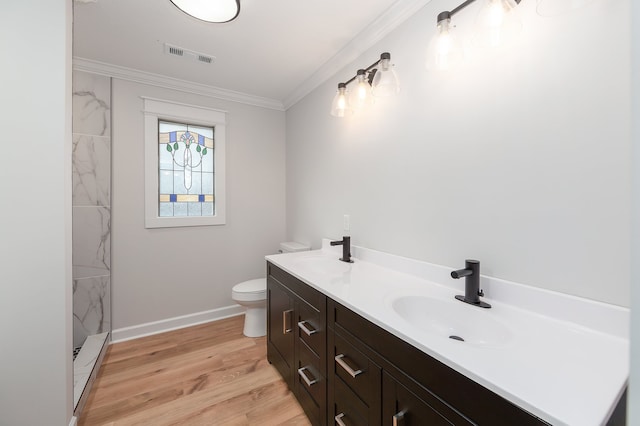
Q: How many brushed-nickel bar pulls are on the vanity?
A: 6